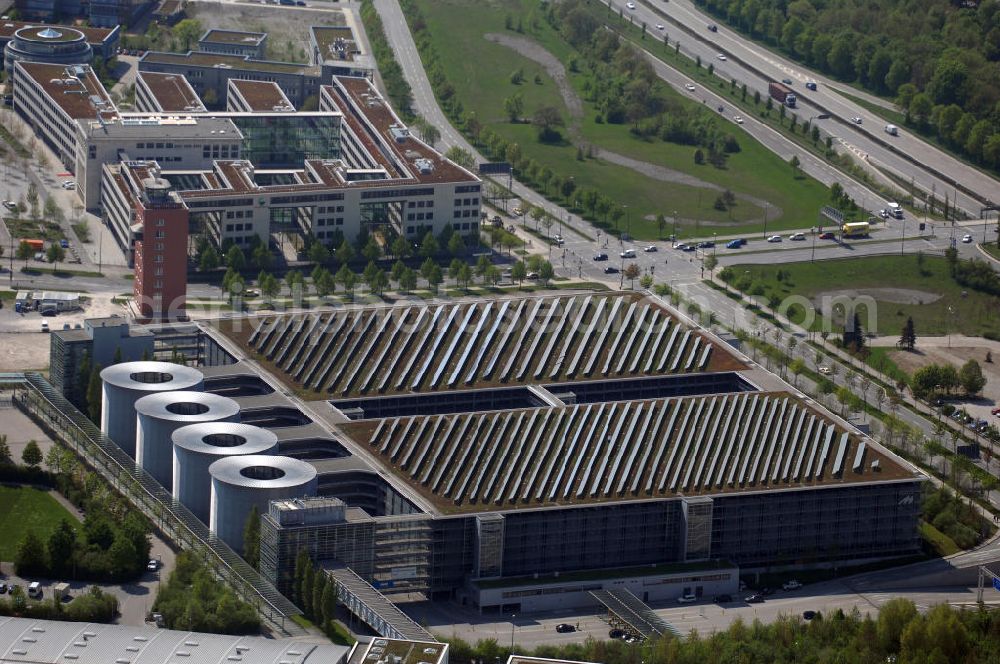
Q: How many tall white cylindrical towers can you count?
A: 4